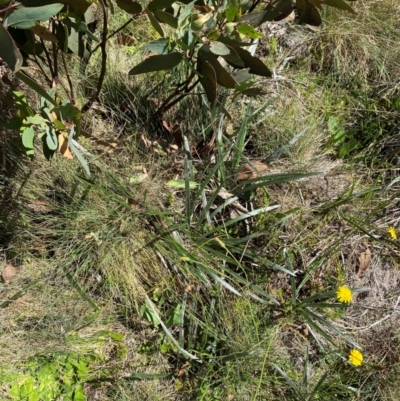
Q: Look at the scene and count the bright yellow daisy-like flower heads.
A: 3